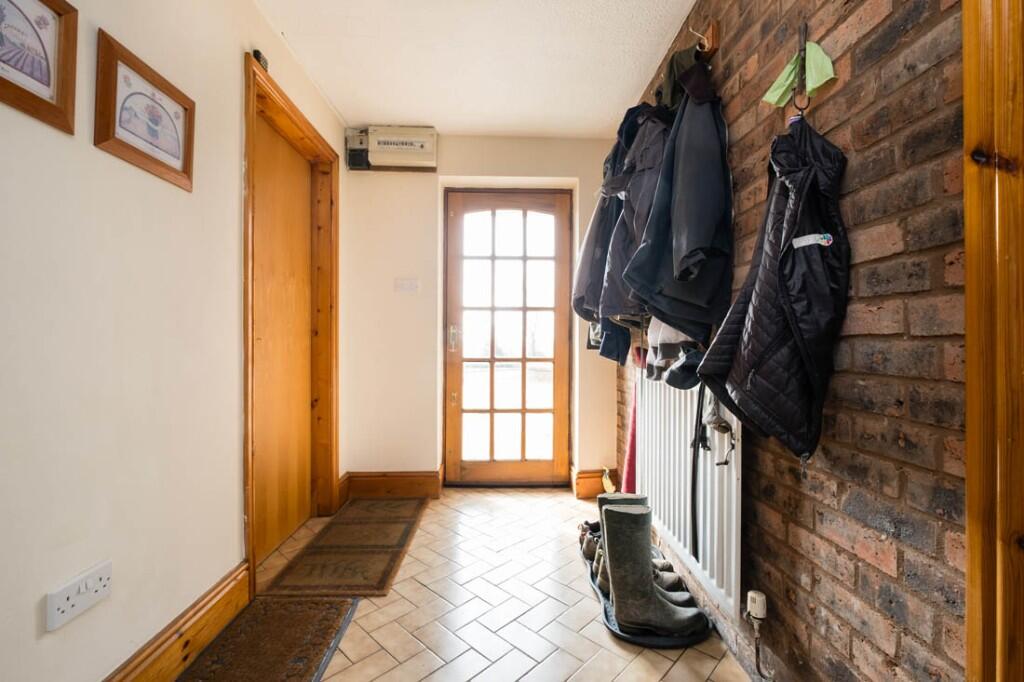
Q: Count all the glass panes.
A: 15